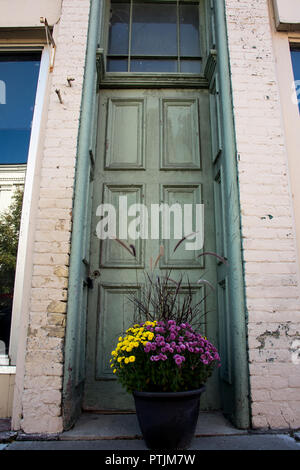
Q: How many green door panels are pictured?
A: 6